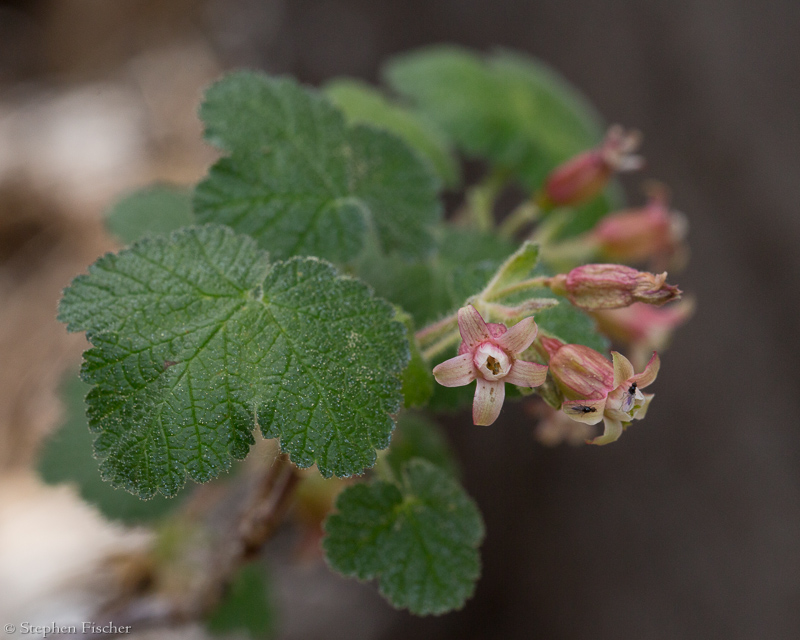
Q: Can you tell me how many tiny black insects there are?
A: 2